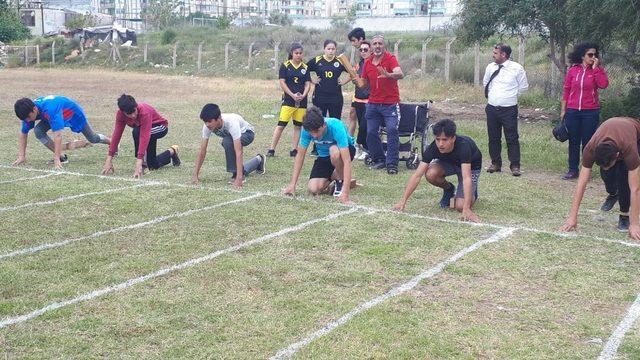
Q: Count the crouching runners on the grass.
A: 6